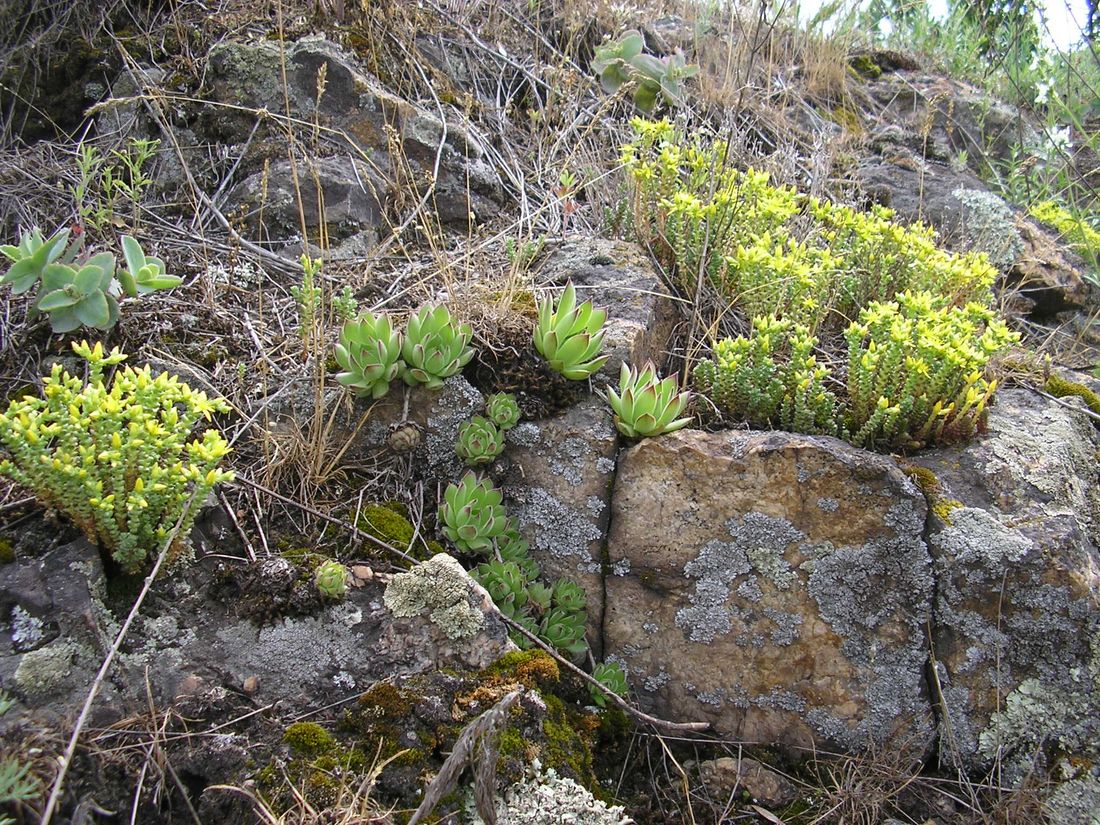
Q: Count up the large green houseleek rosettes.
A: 5